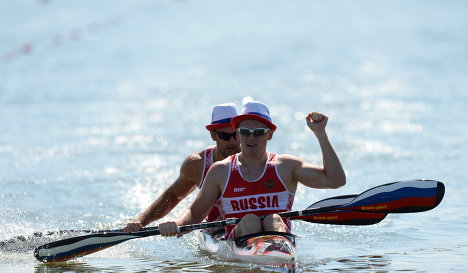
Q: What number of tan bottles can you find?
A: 0